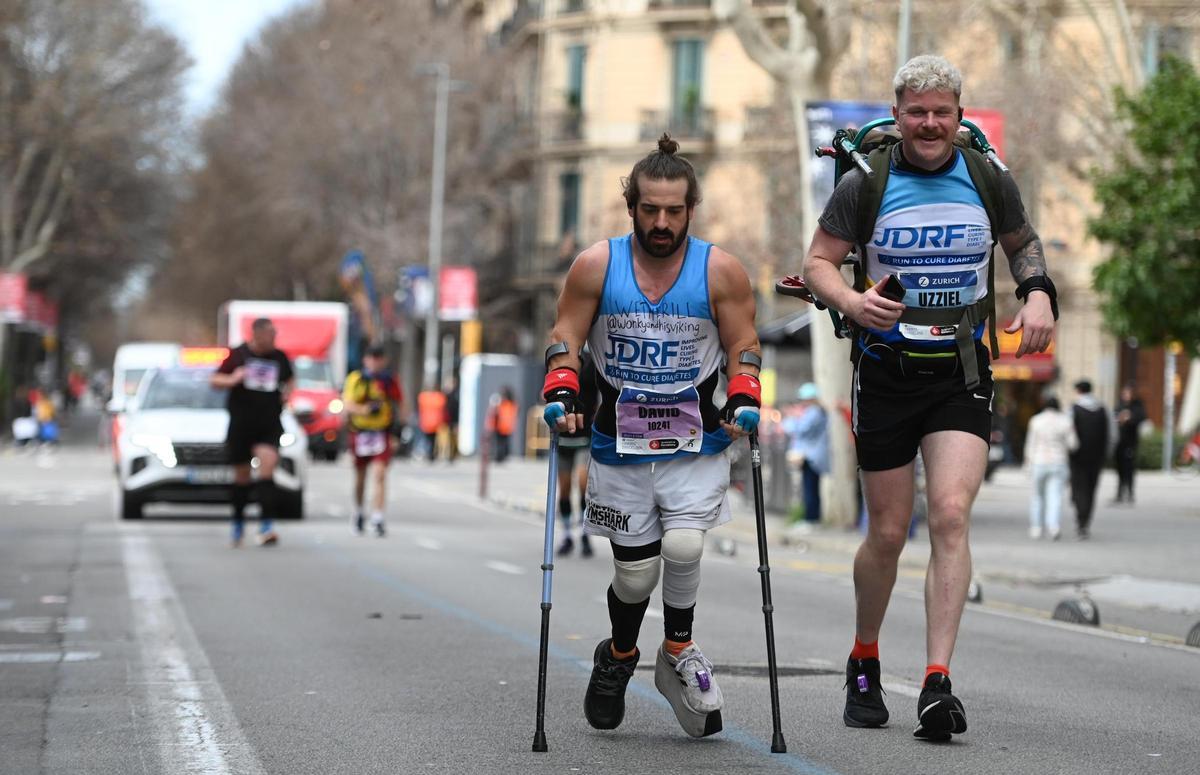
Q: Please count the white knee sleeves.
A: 2